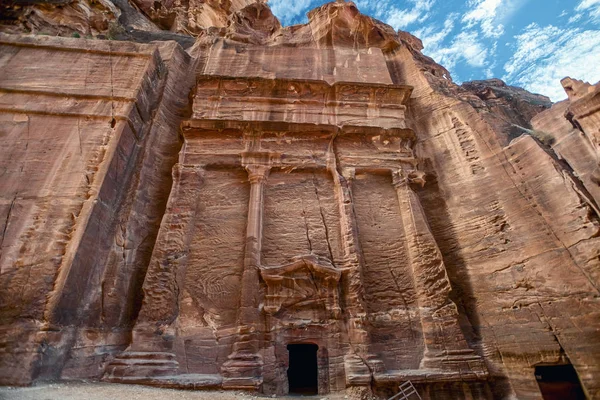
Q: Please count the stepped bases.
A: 4